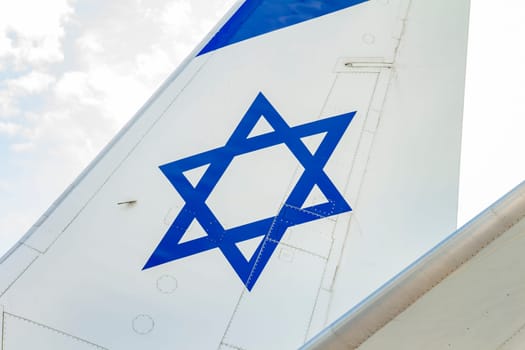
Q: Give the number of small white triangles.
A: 6